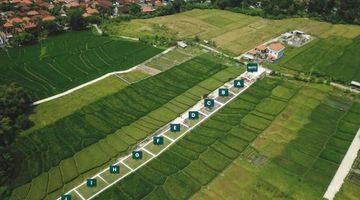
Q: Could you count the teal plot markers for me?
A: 11